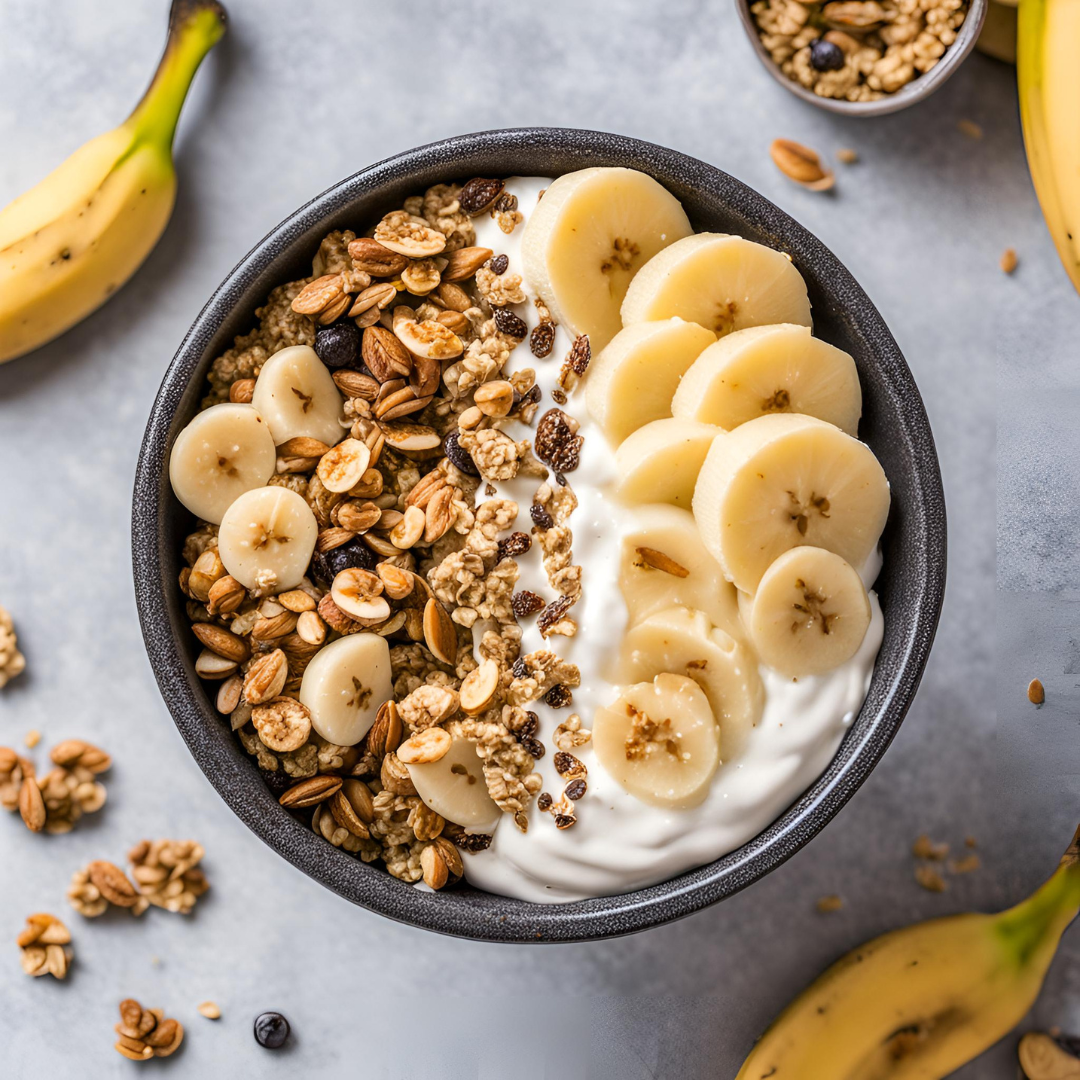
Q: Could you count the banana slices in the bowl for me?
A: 15